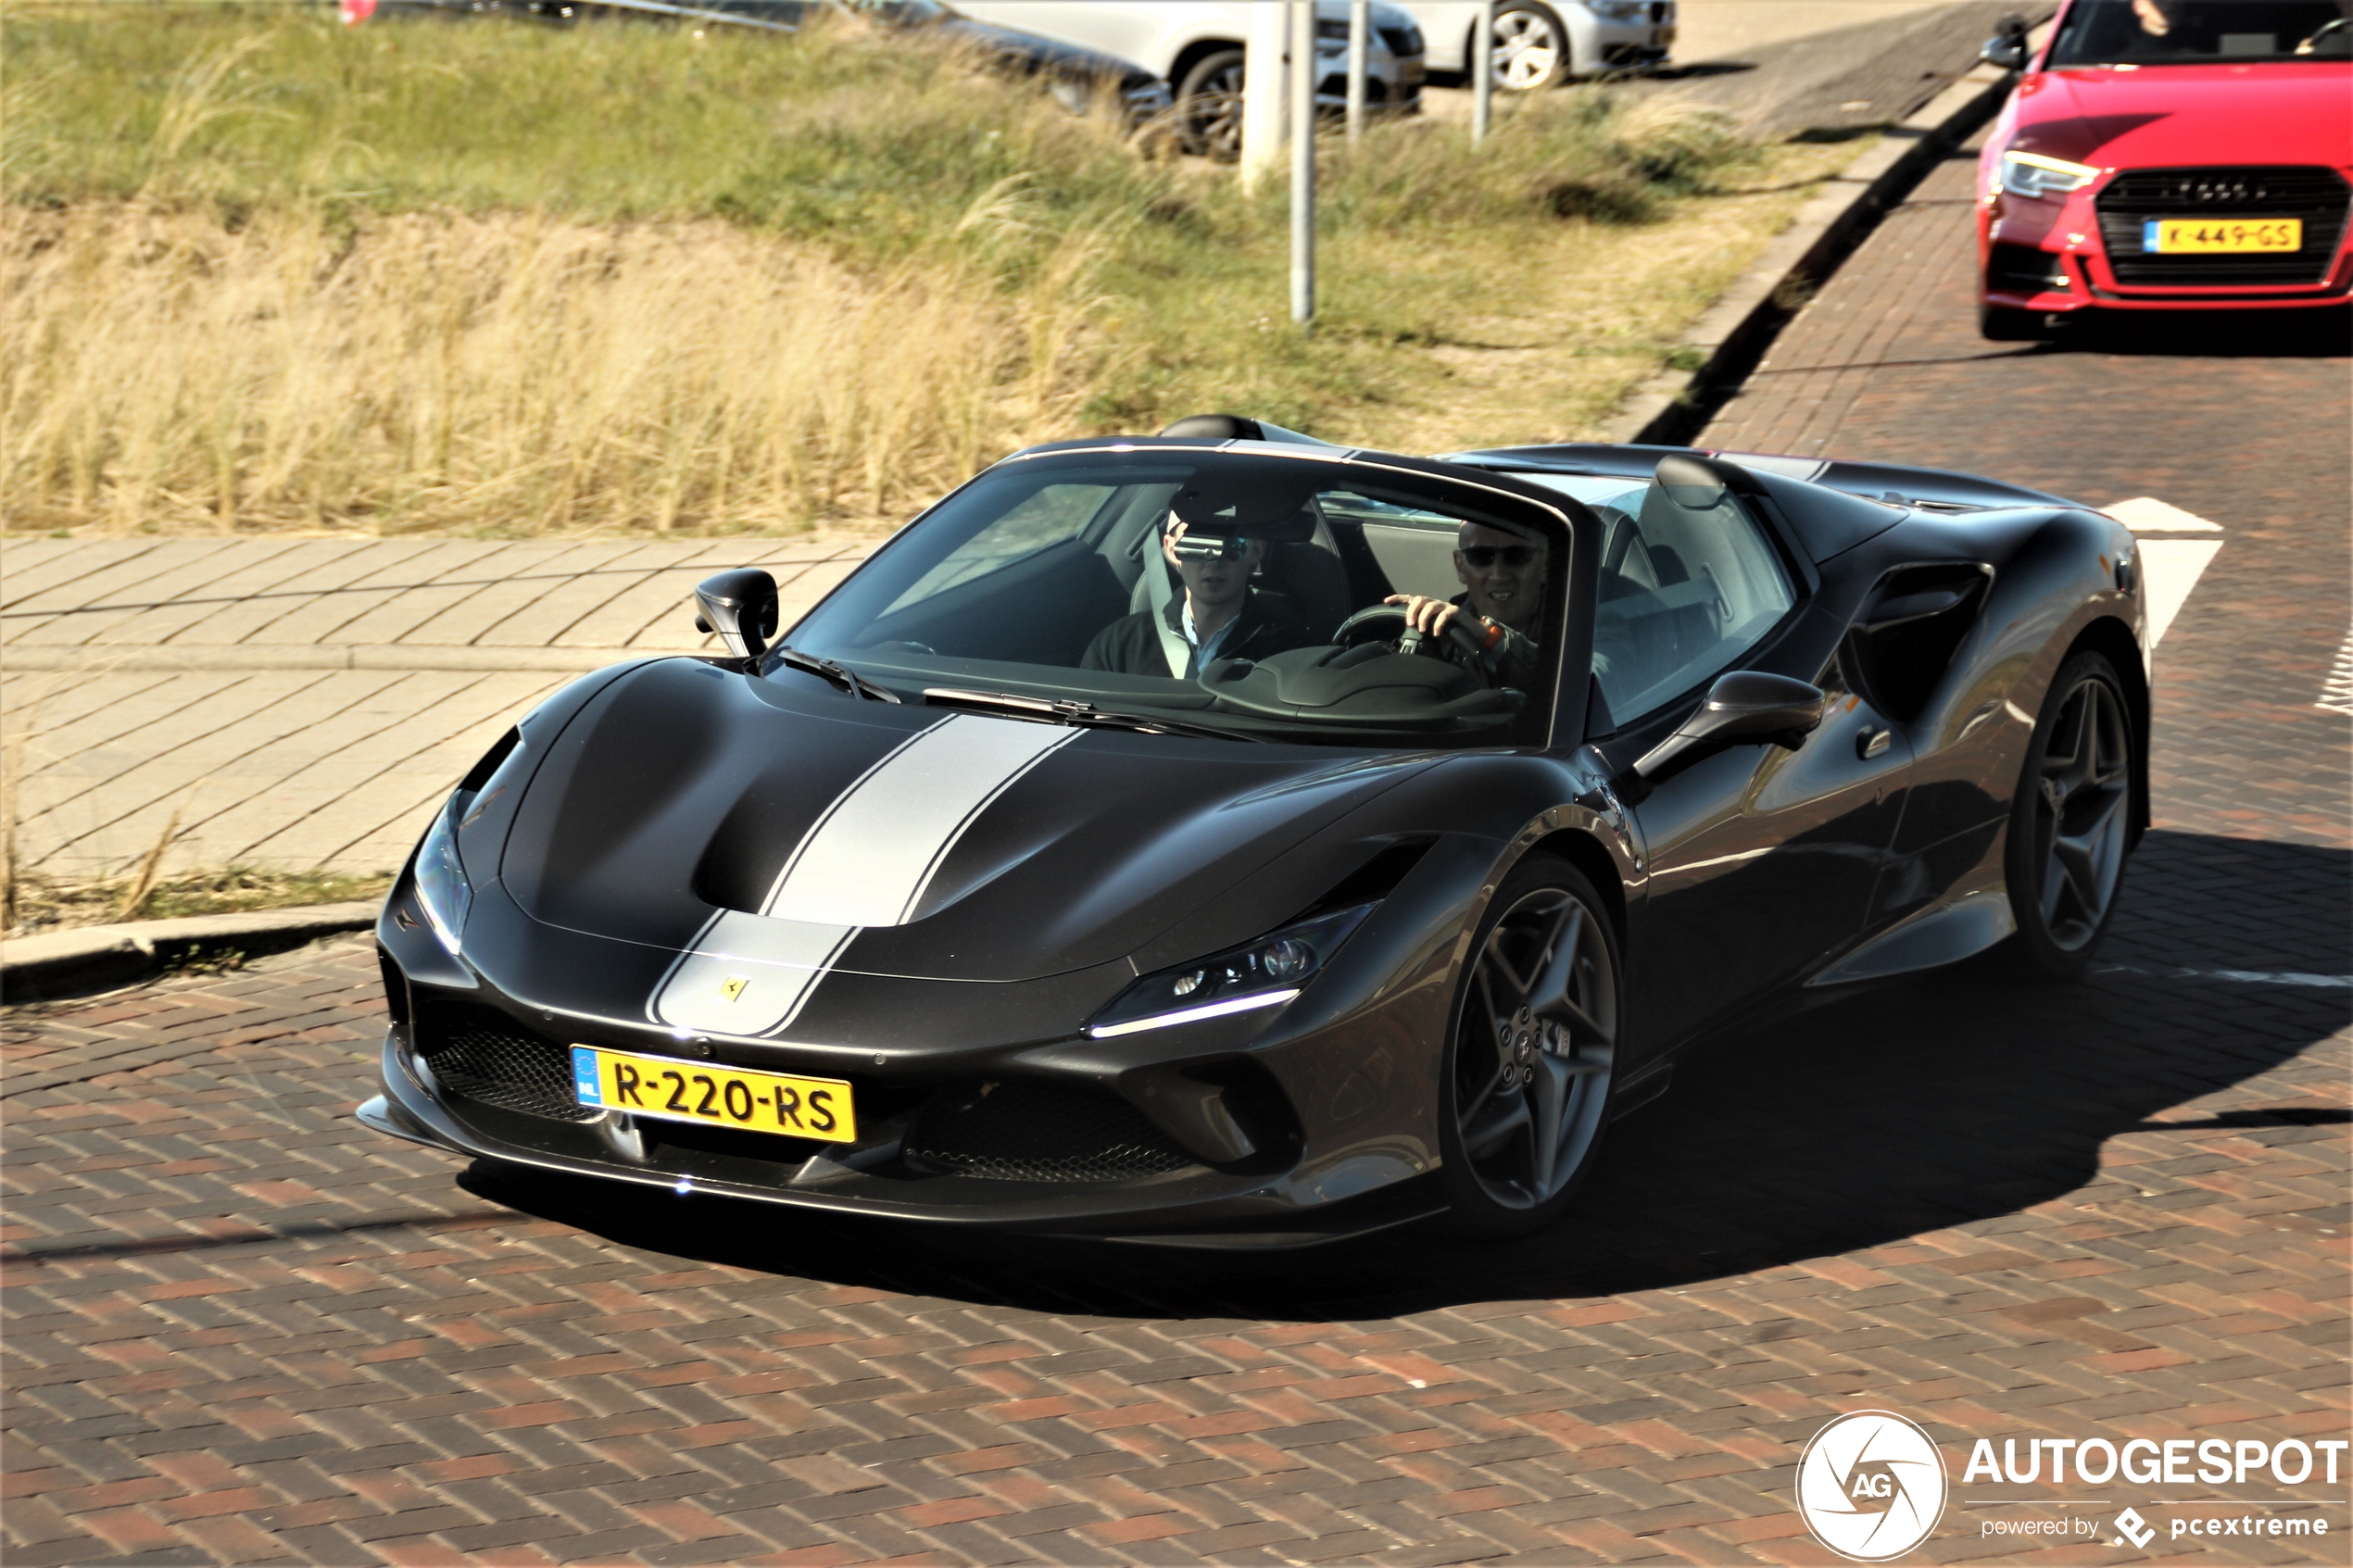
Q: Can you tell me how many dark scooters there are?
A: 0